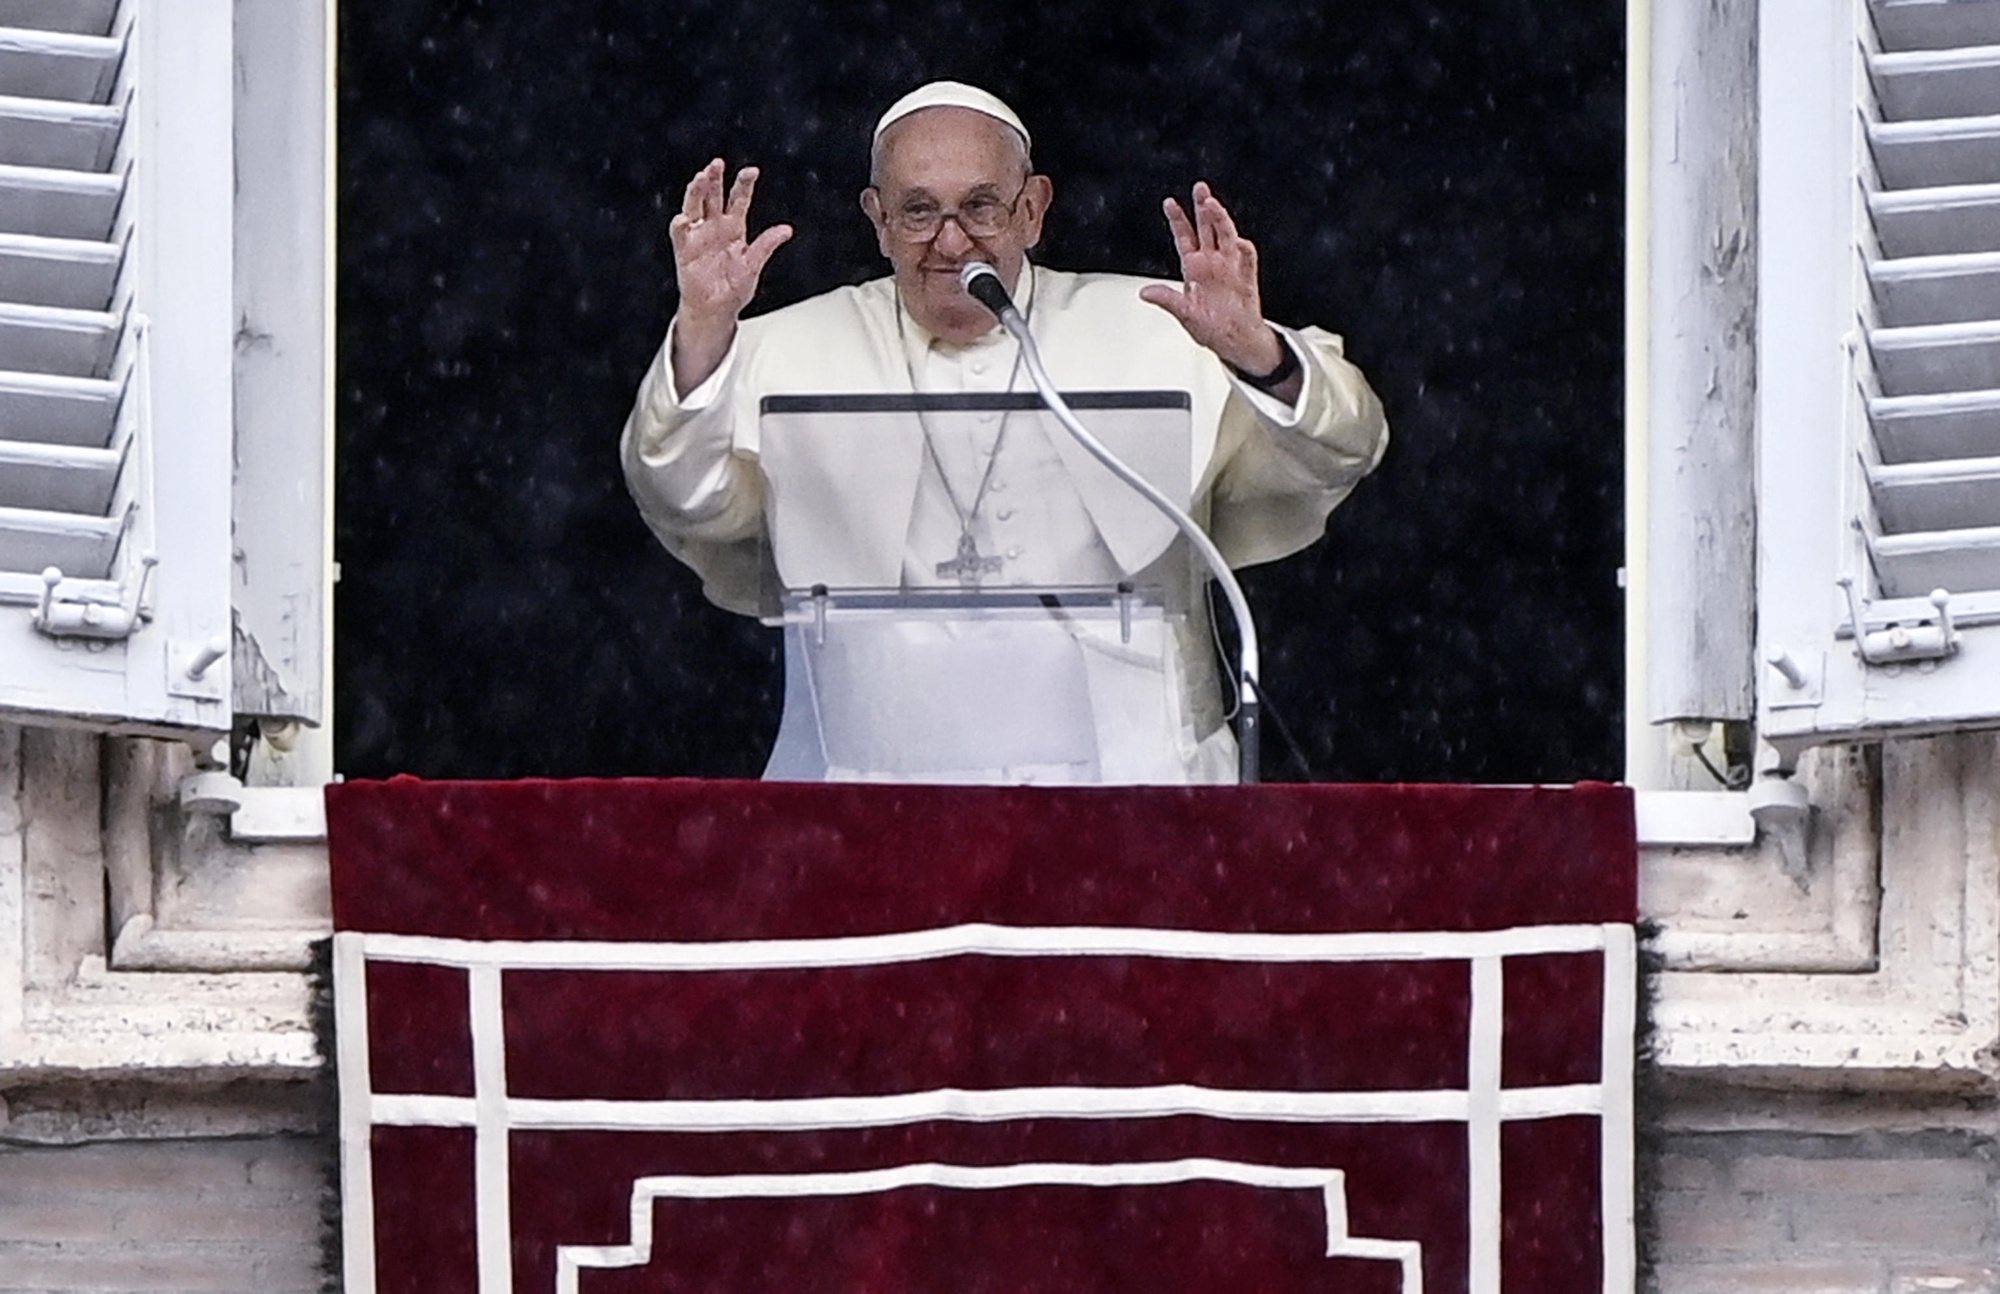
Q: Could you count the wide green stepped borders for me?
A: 0